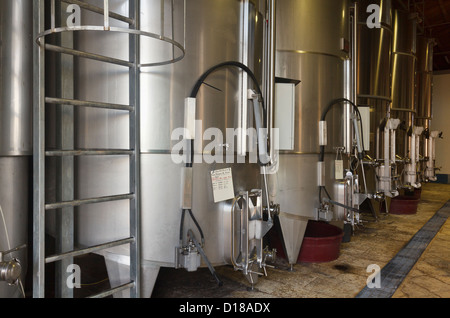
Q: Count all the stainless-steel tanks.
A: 6